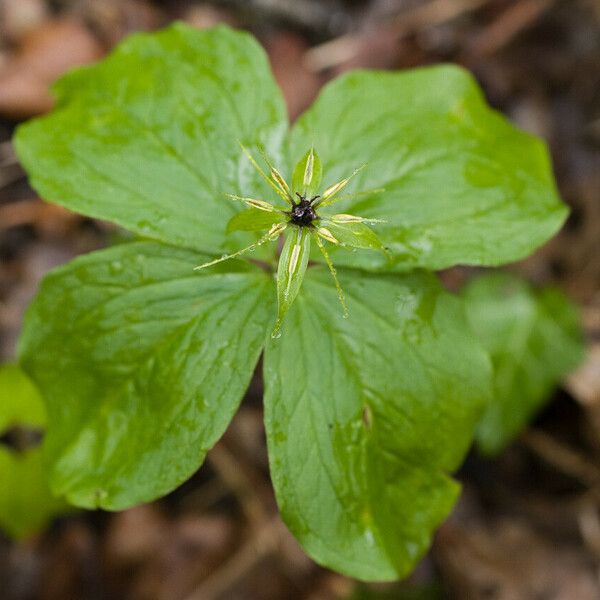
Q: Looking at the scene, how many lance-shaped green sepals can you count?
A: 4